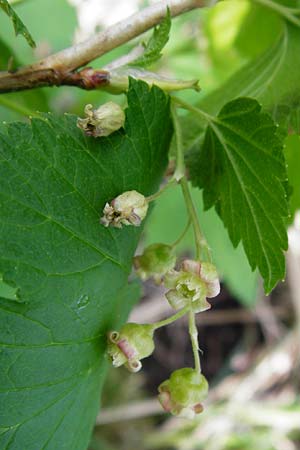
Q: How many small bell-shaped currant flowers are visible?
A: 6